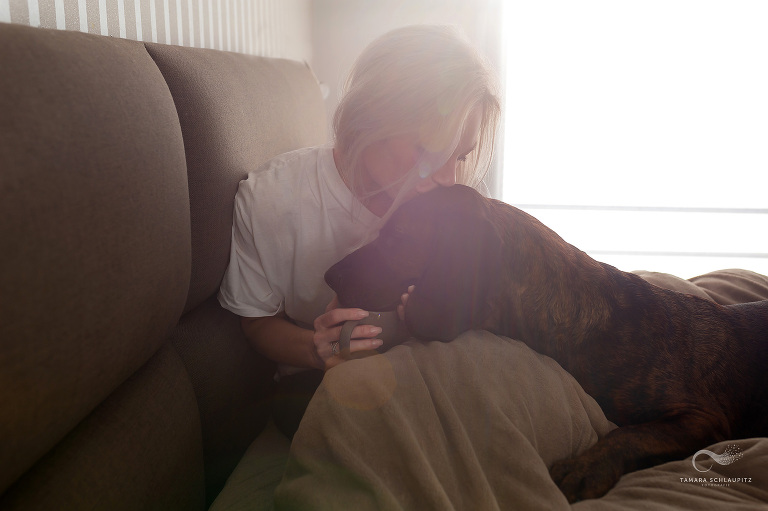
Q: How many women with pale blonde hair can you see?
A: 1